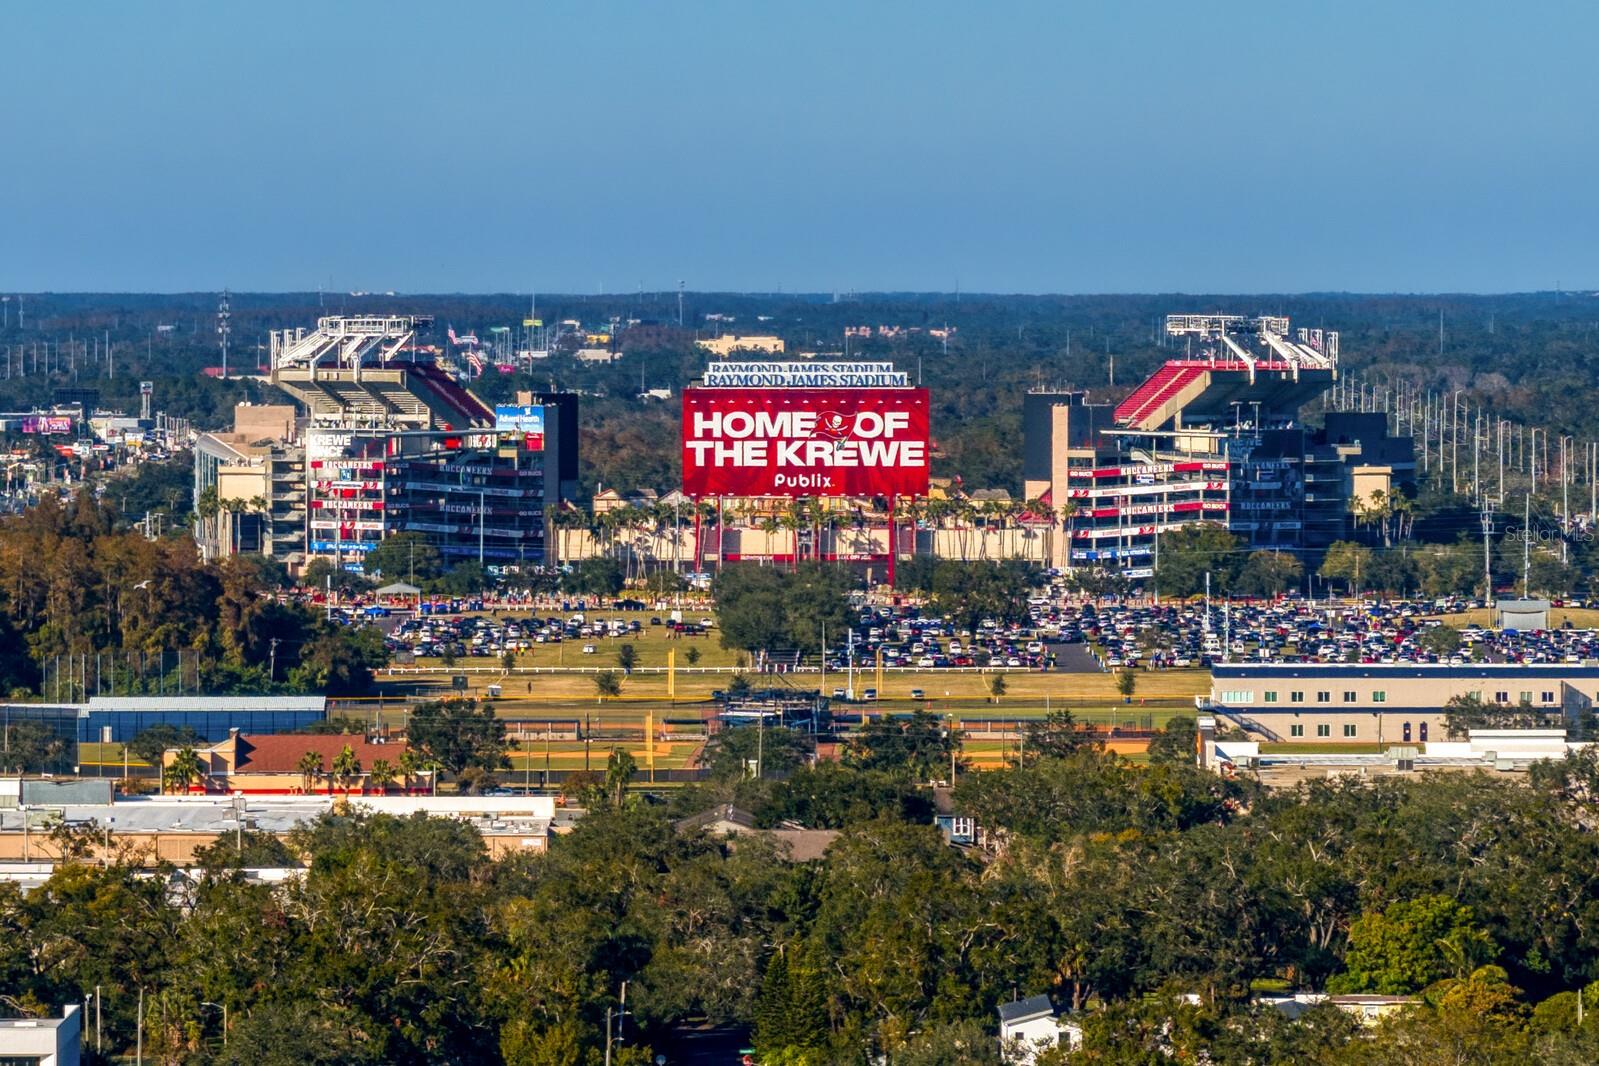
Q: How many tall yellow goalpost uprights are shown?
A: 3